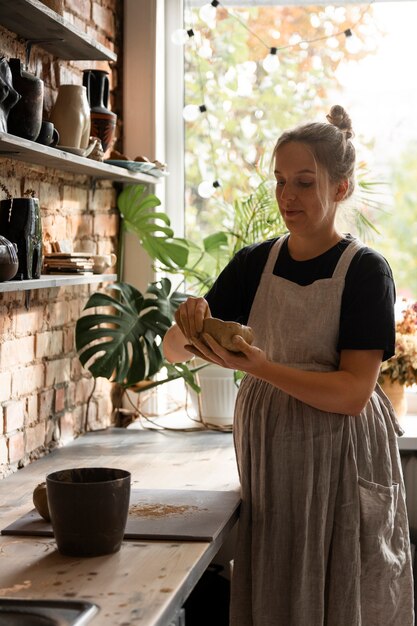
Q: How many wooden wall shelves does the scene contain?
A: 3